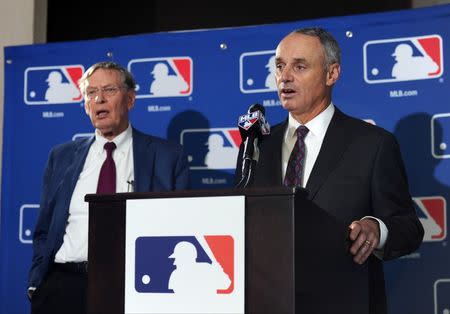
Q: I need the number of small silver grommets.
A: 4